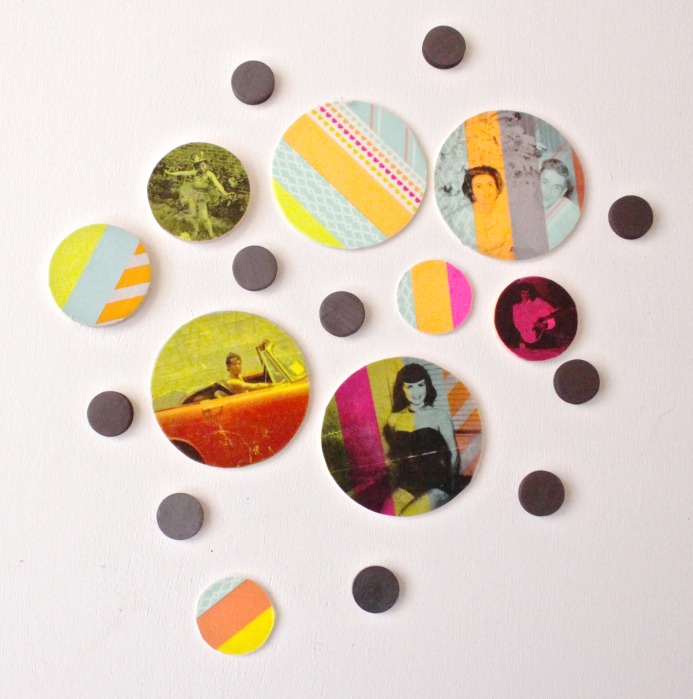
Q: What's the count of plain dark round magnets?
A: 10